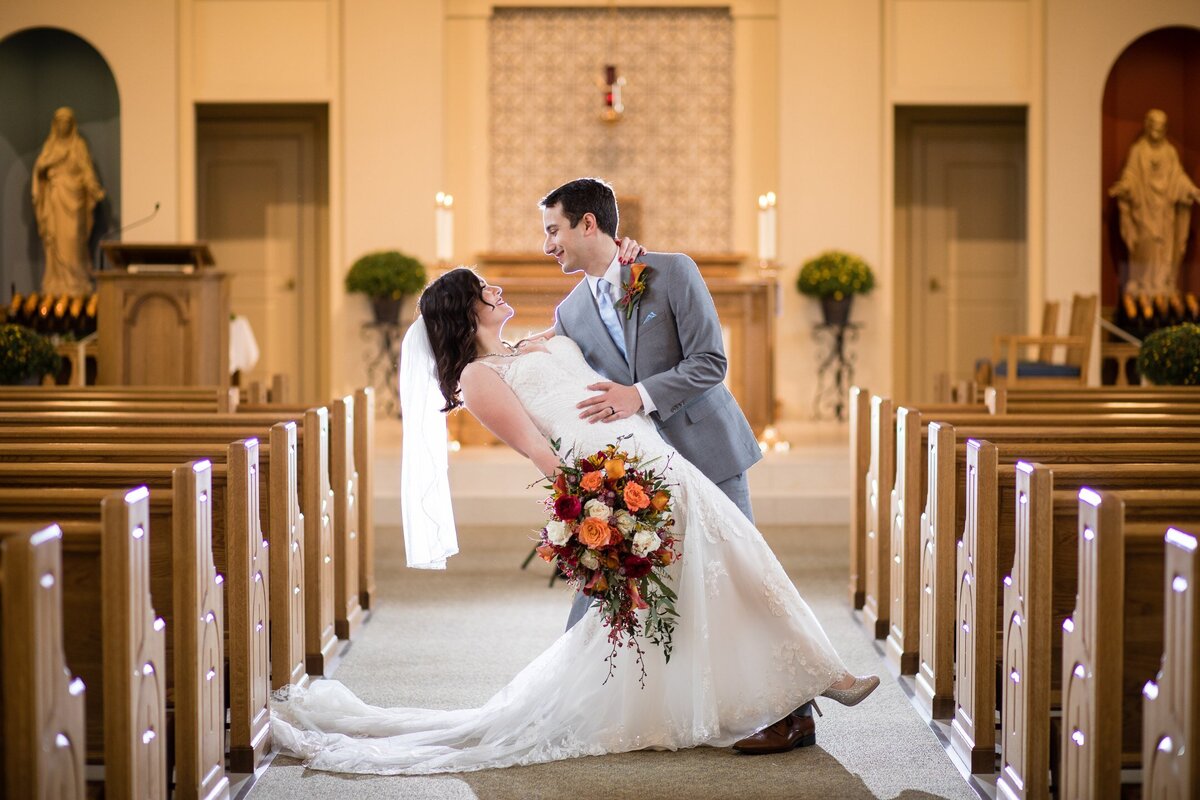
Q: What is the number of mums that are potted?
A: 4